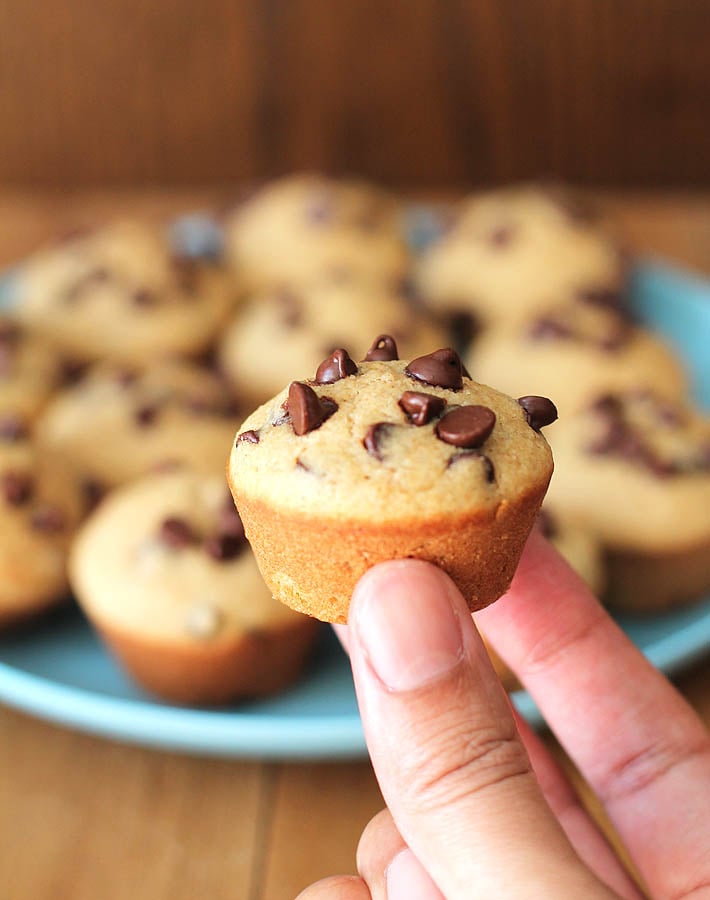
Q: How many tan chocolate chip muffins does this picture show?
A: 12